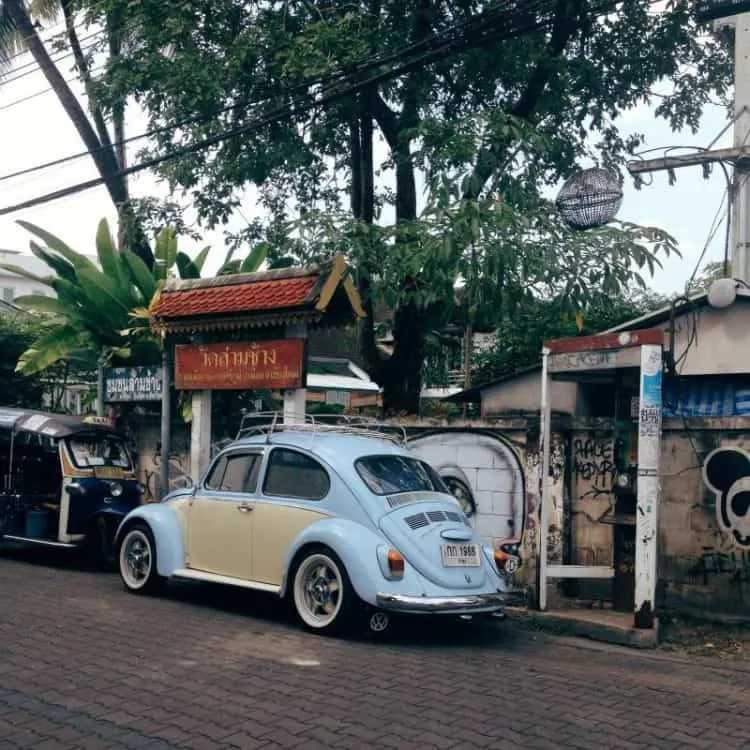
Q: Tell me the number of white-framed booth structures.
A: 1